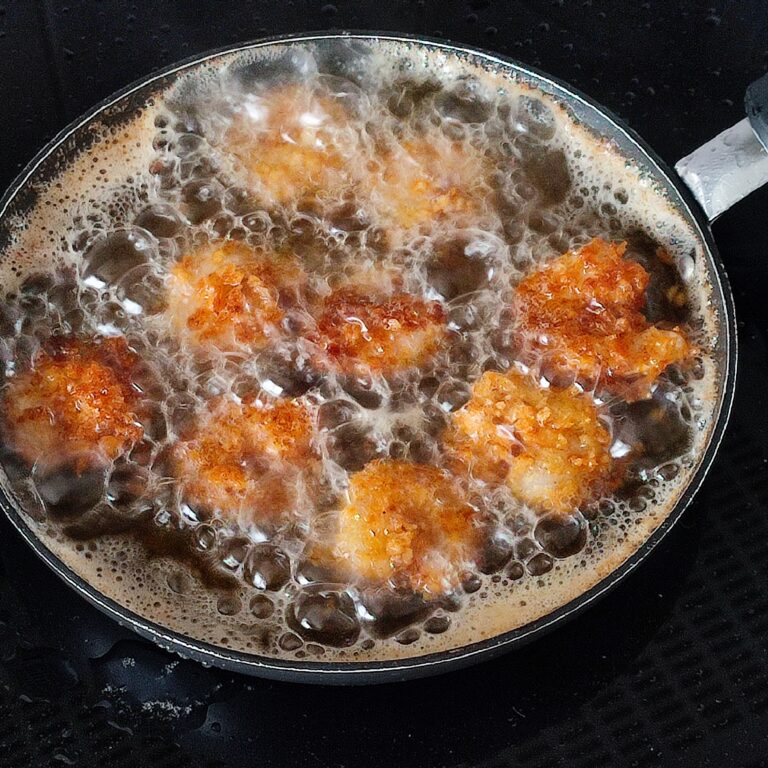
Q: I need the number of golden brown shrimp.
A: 9